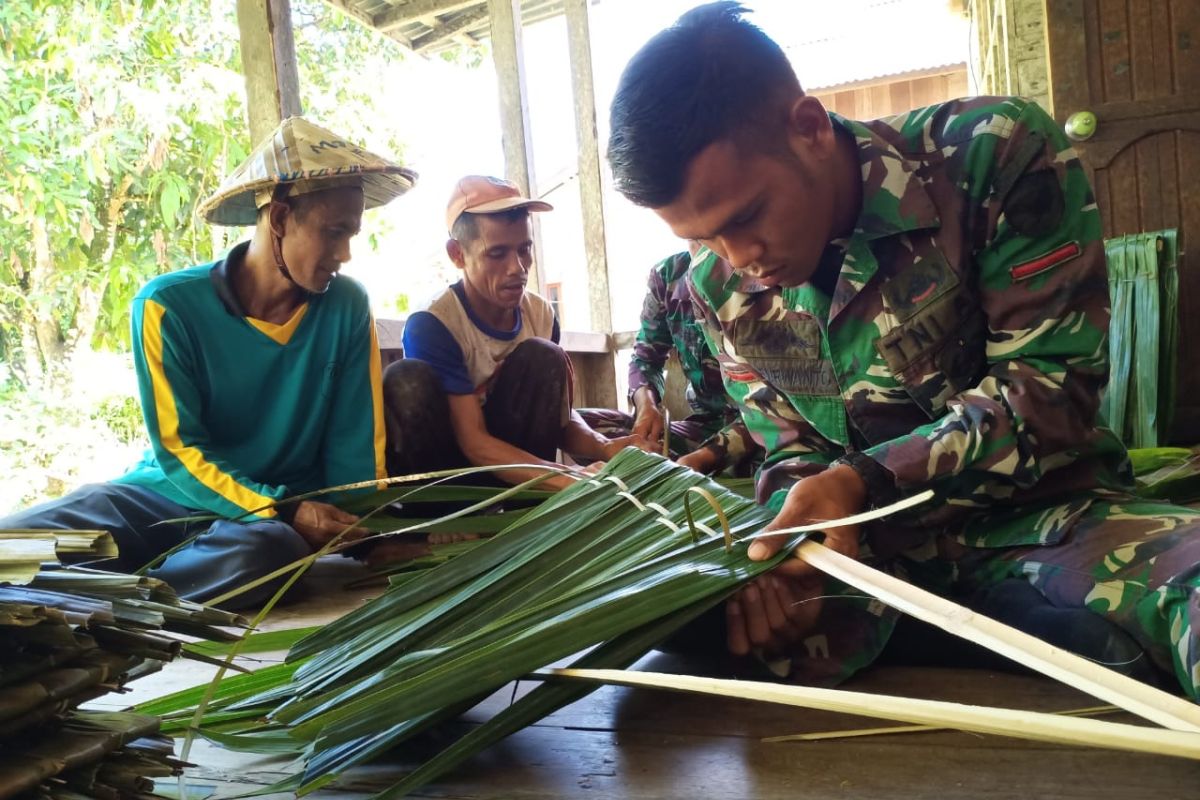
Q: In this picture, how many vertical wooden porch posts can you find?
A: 3